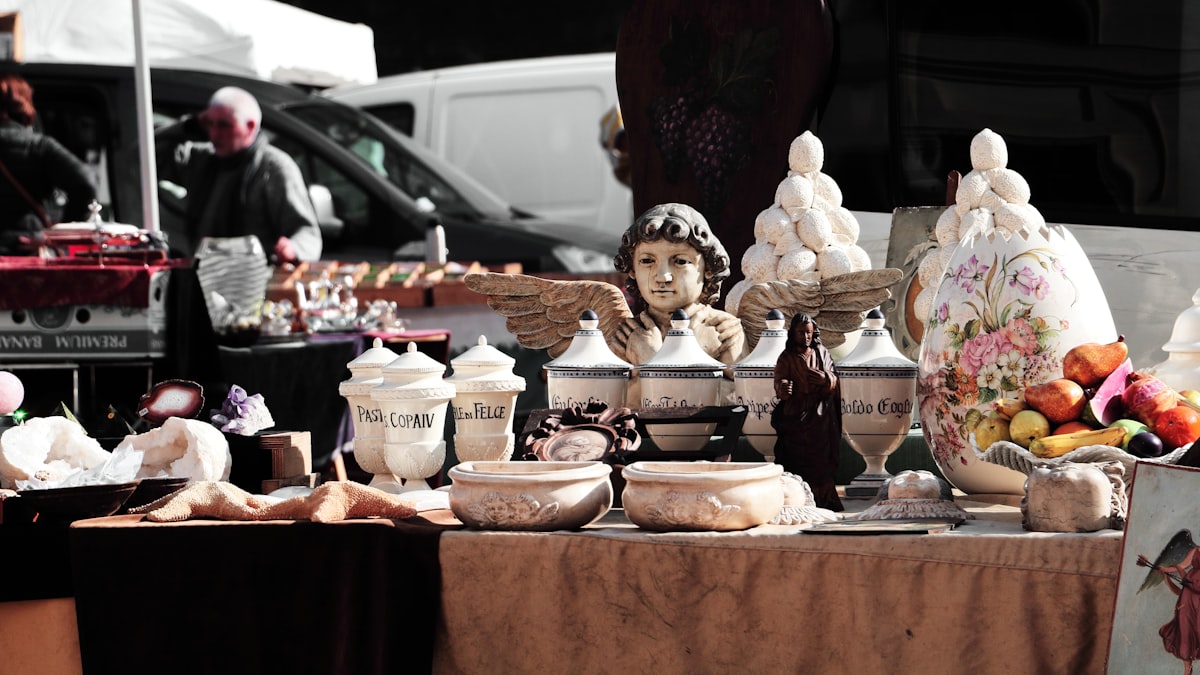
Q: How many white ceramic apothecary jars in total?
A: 7